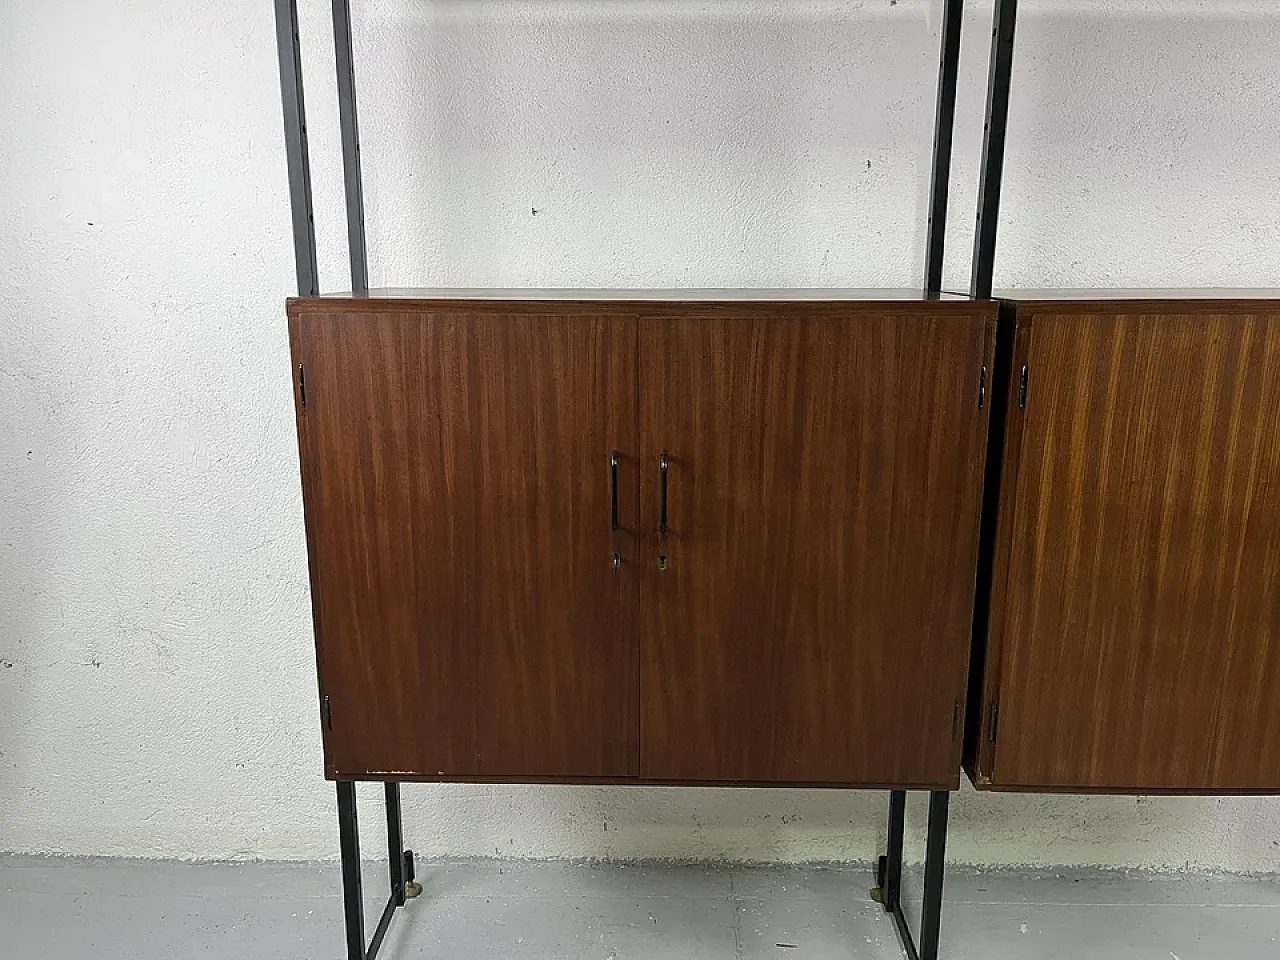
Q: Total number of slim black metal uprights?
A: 4